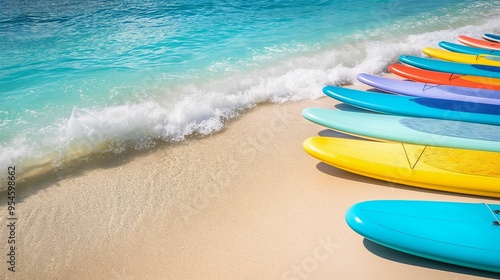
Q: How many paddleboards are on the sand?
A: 11